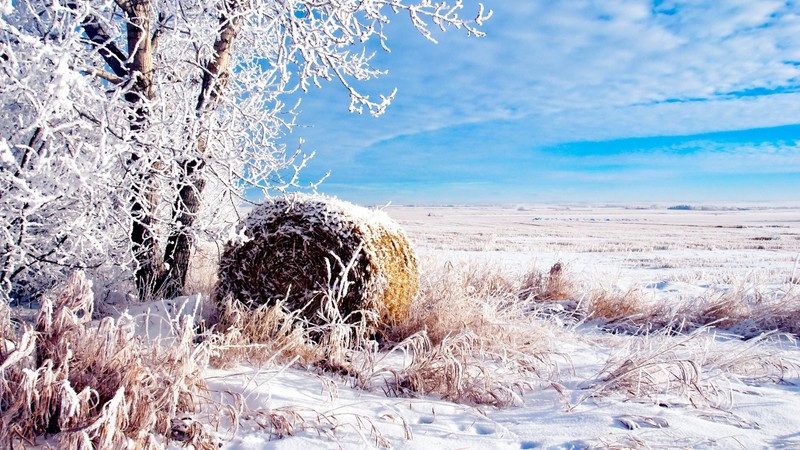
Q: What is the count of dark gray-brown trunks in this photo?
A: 2